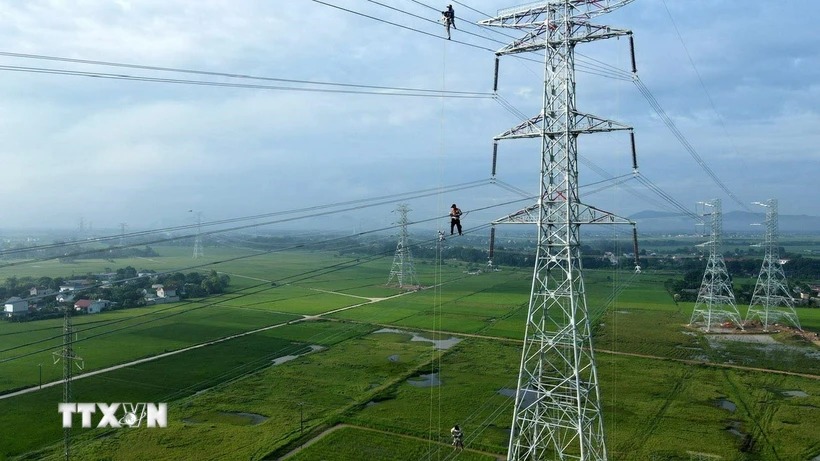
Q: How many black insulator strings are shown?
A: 6